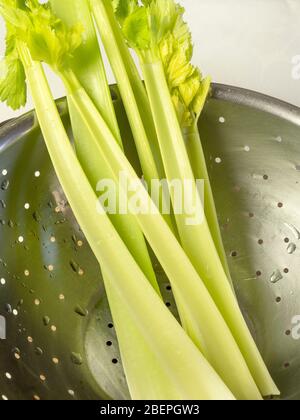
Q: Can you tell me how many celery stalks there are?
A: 6